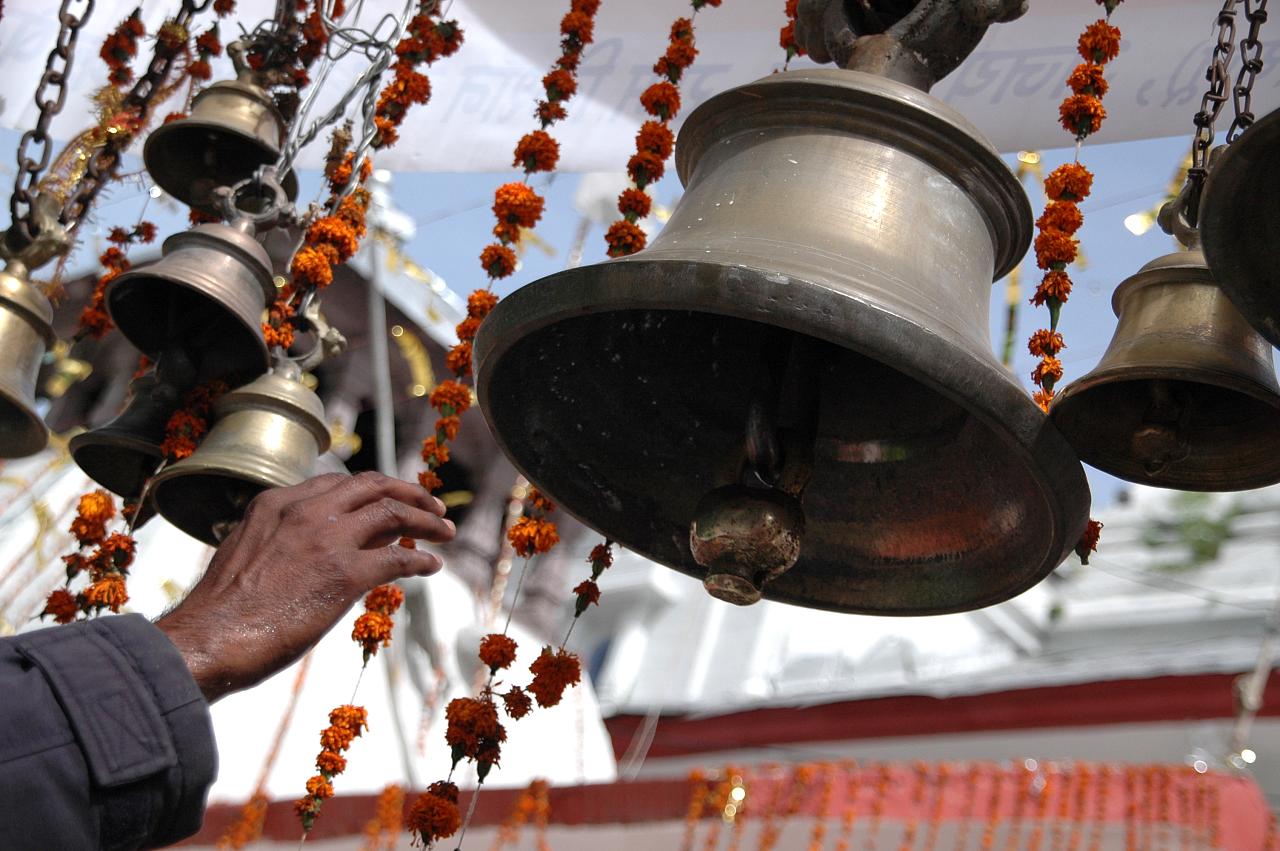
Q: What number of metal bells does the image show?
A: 8